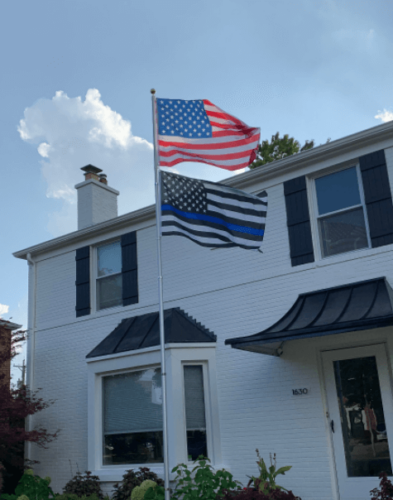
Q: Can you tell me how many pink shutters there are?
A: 0